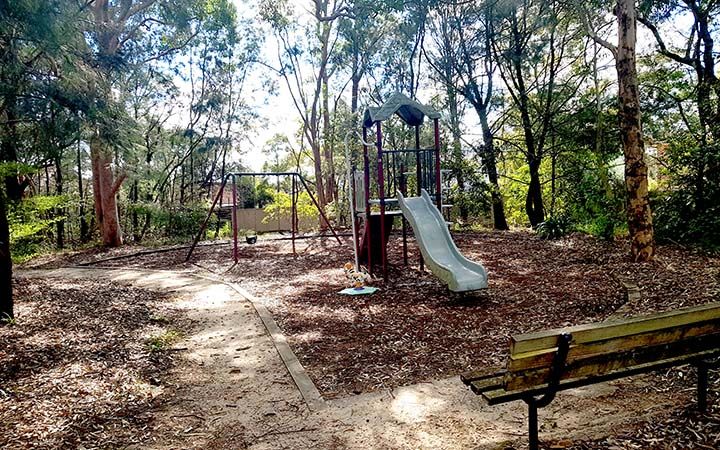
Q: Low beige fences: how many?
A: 1